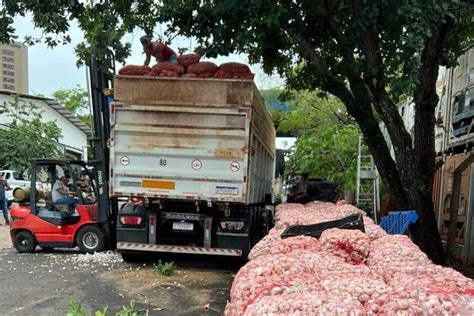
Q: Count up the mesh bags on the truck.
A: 5